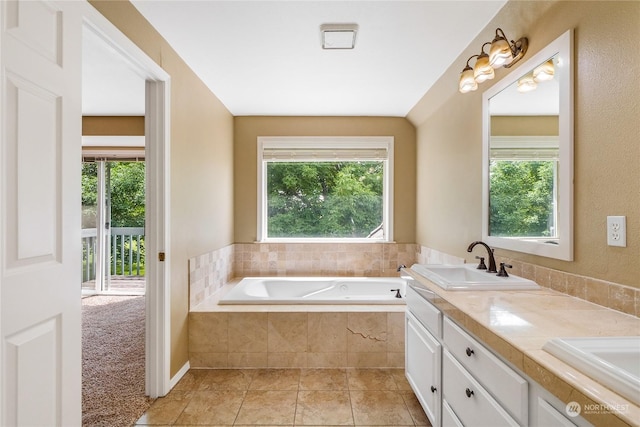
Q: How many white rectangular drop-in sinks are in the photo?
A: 2